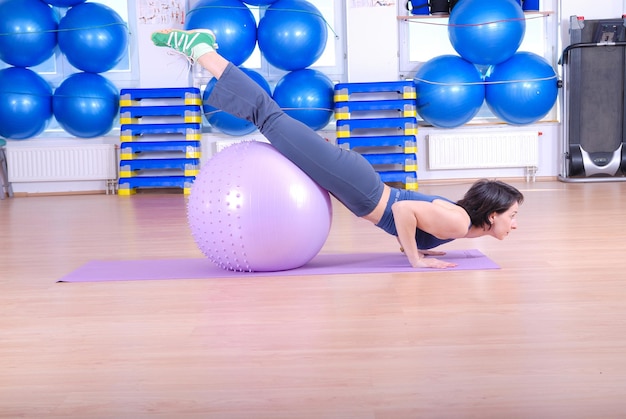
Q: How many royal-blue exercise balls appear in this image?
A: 13